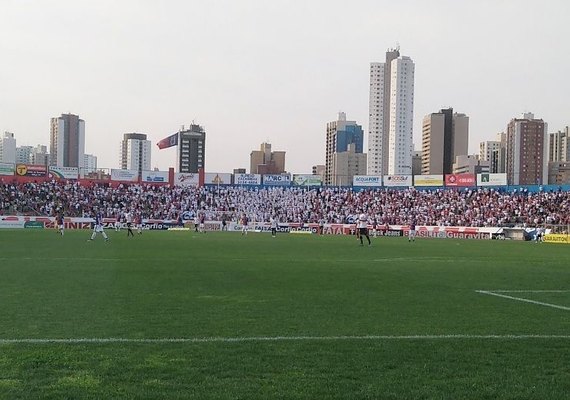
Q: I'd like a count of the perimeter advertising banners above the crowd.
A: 15